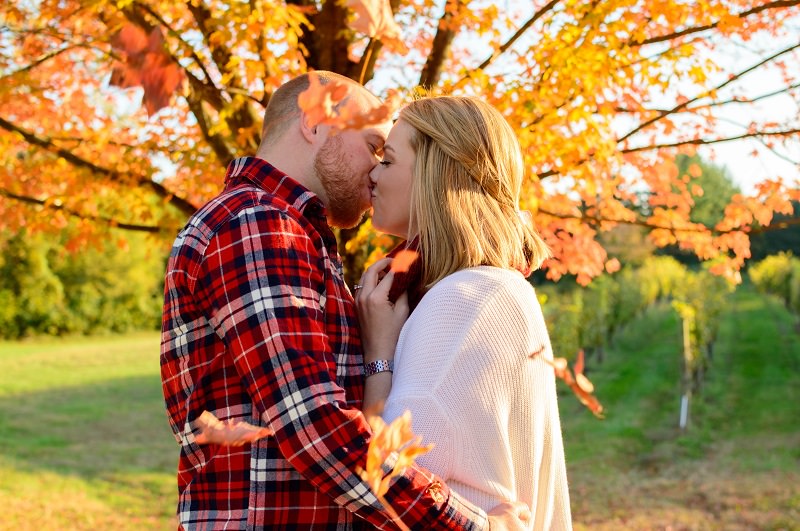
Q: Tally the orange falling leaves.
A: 7